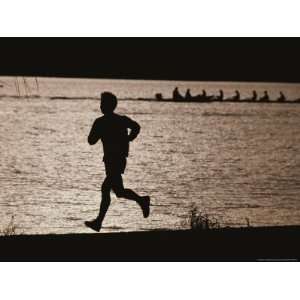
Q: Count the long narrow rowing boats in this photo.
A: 1